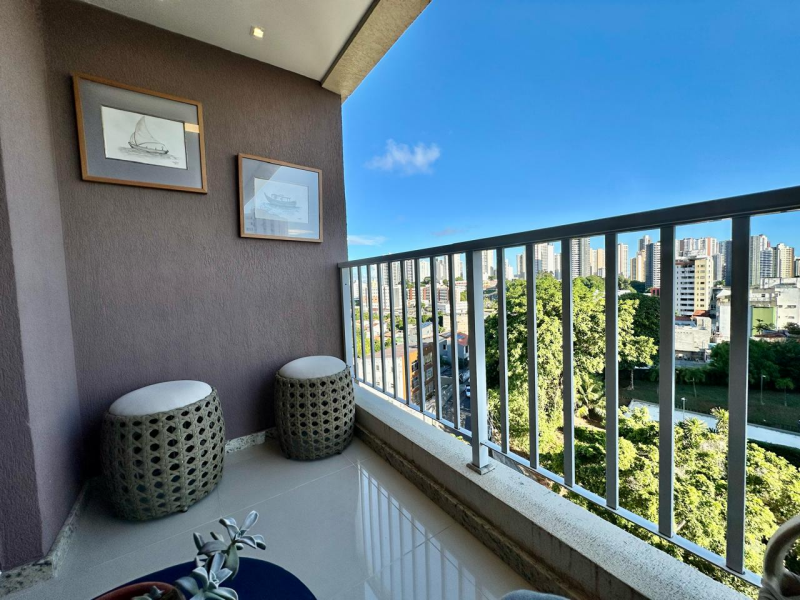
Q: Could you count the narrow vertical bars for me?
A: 15